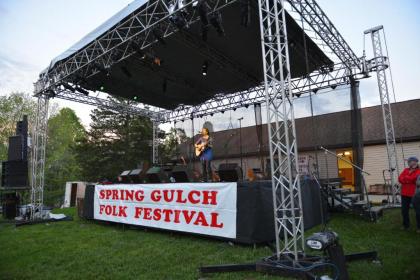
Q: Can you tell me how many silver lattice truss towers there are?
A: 4